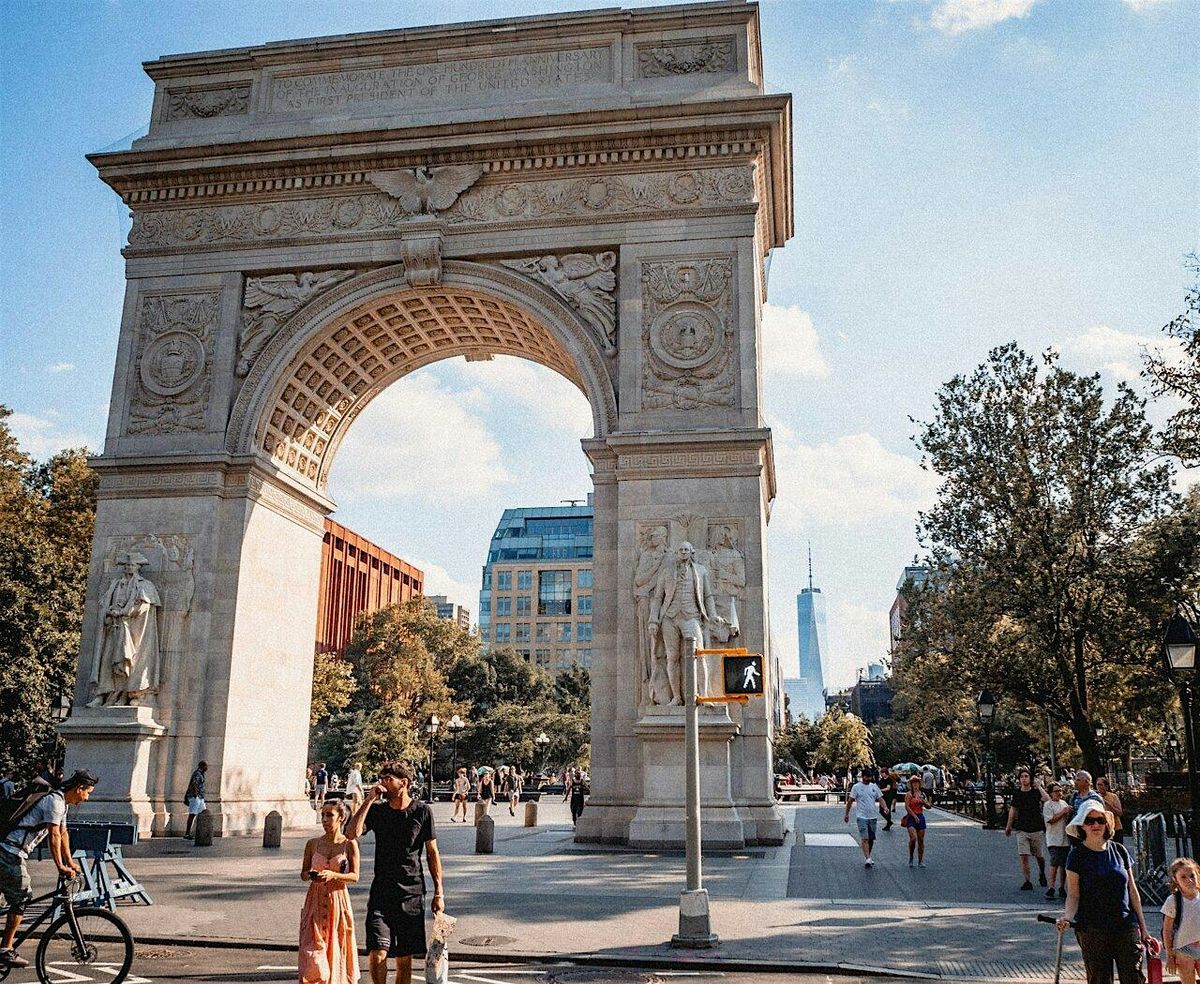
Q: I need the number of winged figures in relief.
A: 2